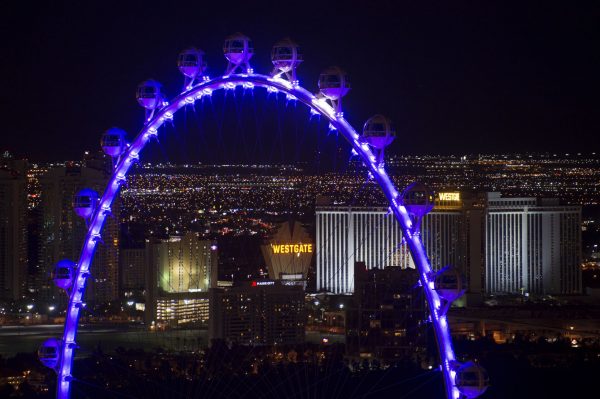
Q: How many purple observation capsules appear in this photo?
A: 13